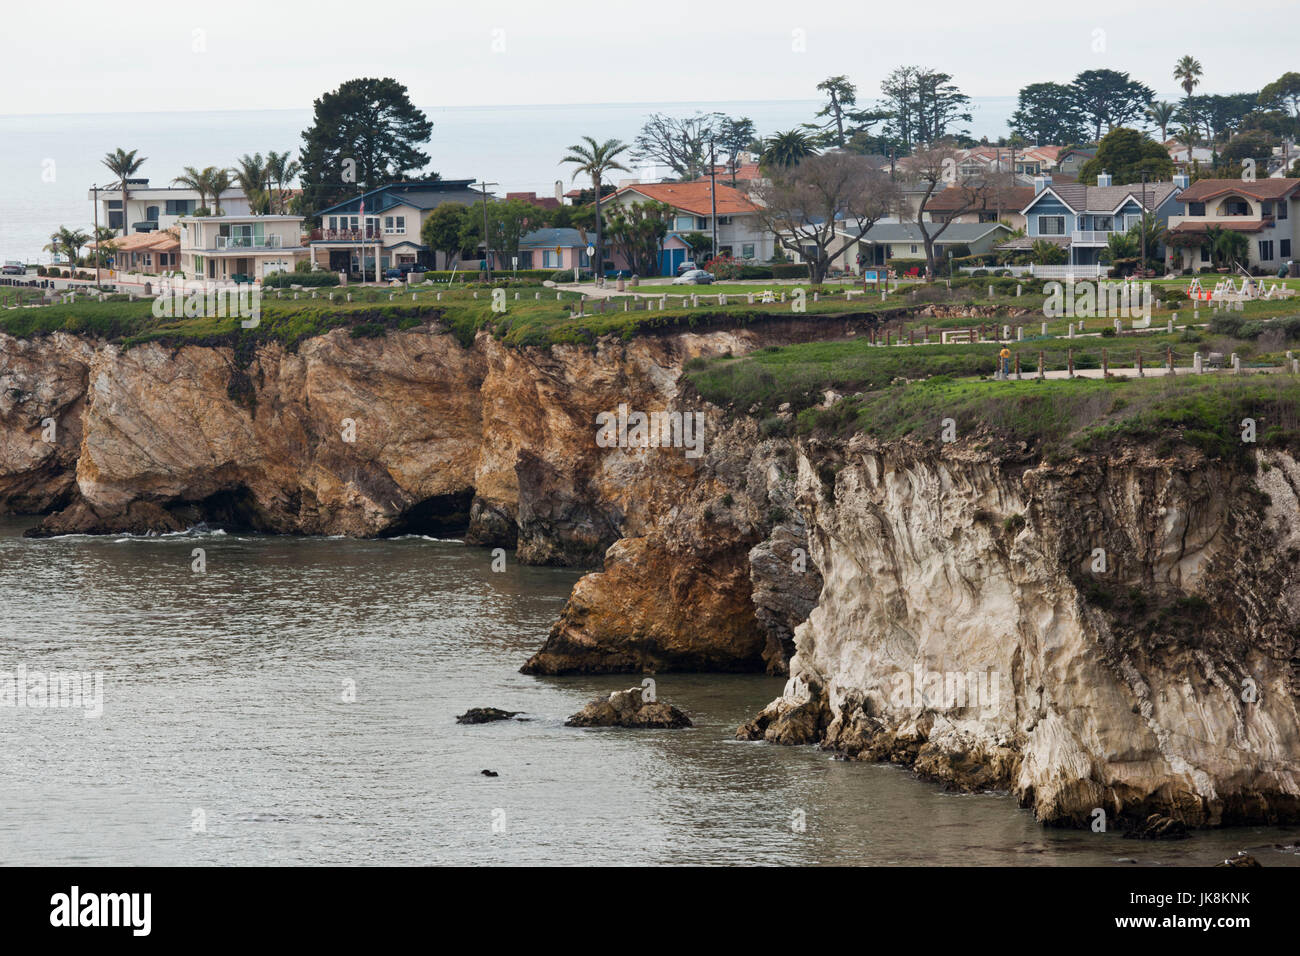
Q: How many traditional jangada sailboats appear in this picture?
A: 0